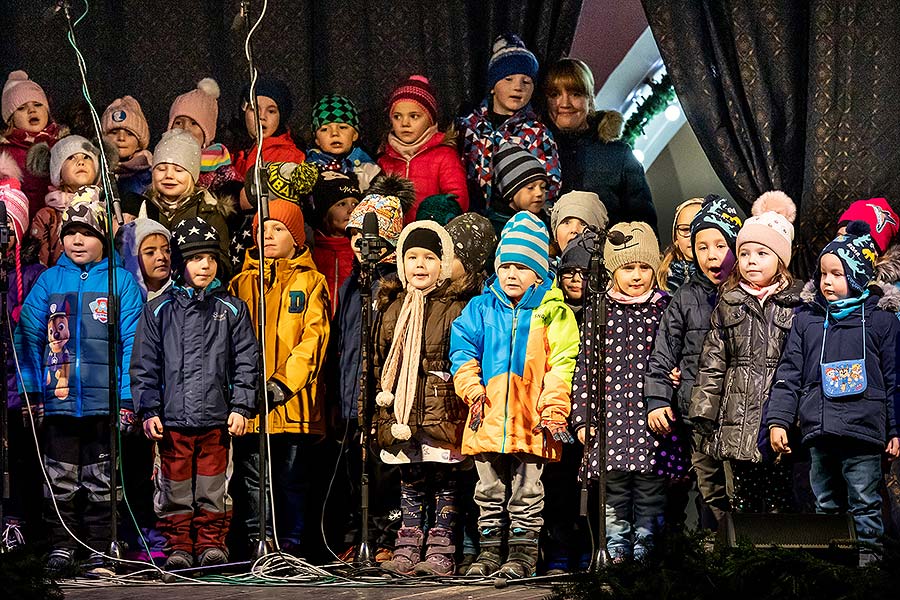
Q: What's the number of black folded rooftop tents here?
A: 0